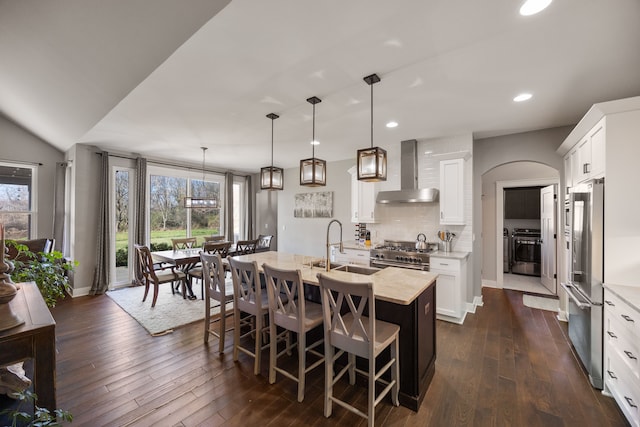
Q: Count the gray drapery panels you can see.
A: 5